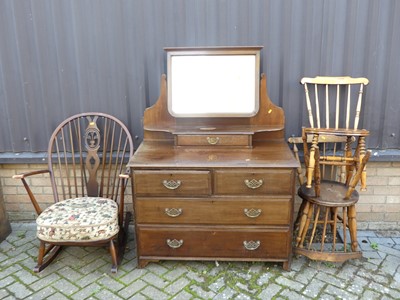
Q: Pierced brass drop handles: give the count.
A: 7